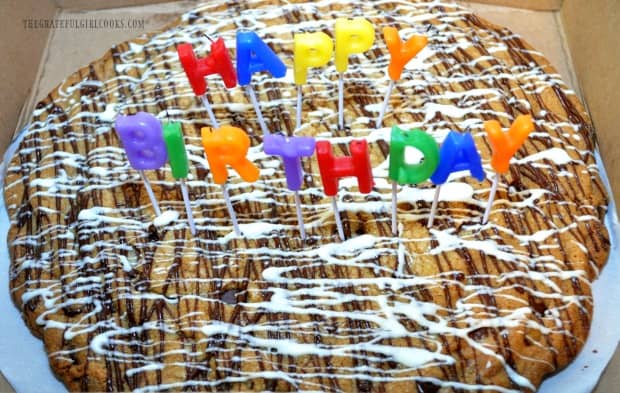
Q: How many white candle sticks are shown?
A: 13